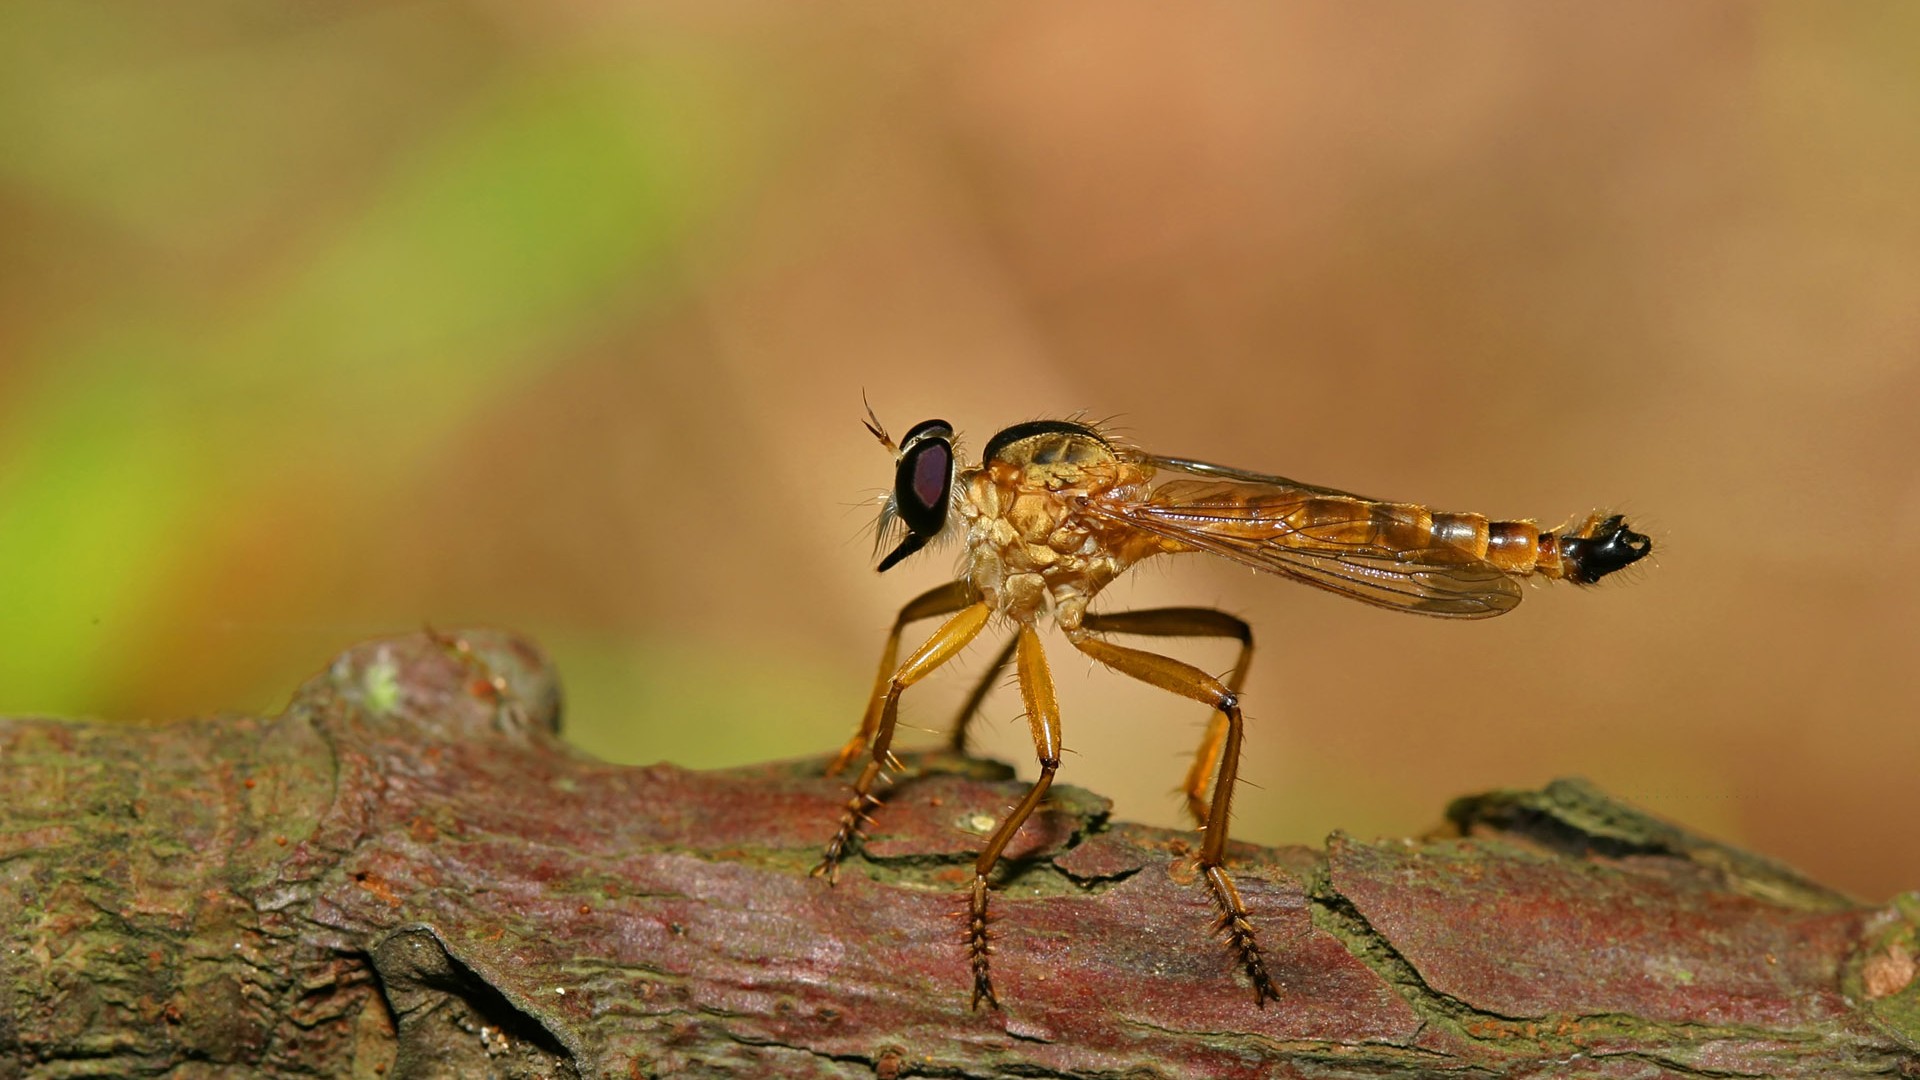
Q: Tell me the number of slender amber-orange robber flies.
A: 1